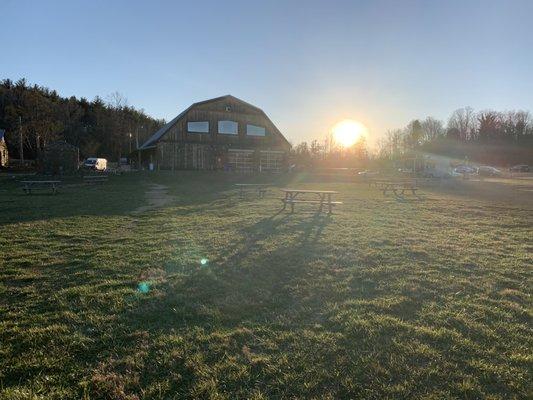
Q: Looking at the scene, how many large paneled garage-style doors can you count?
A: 2